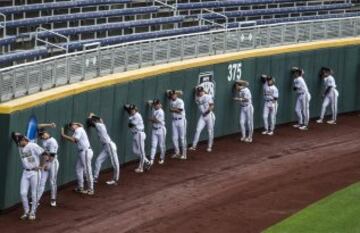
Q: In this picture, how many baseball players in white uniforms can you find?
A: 12